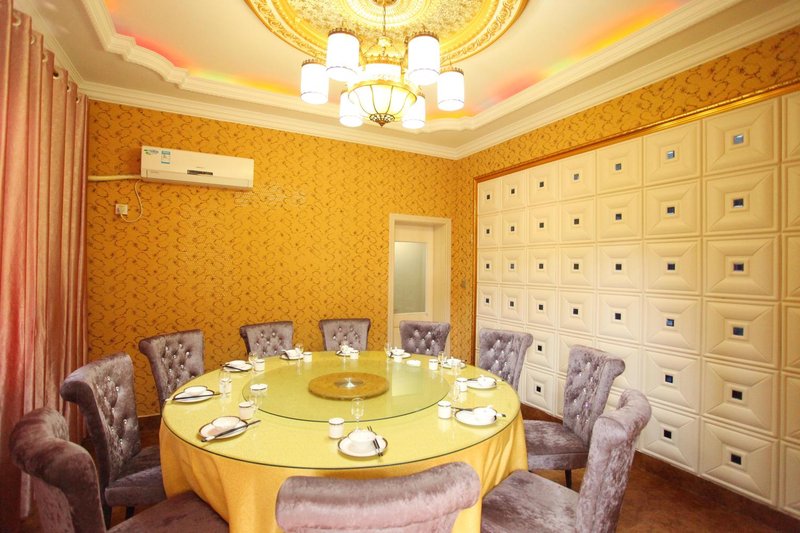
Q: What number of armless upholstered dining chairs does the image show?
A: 10